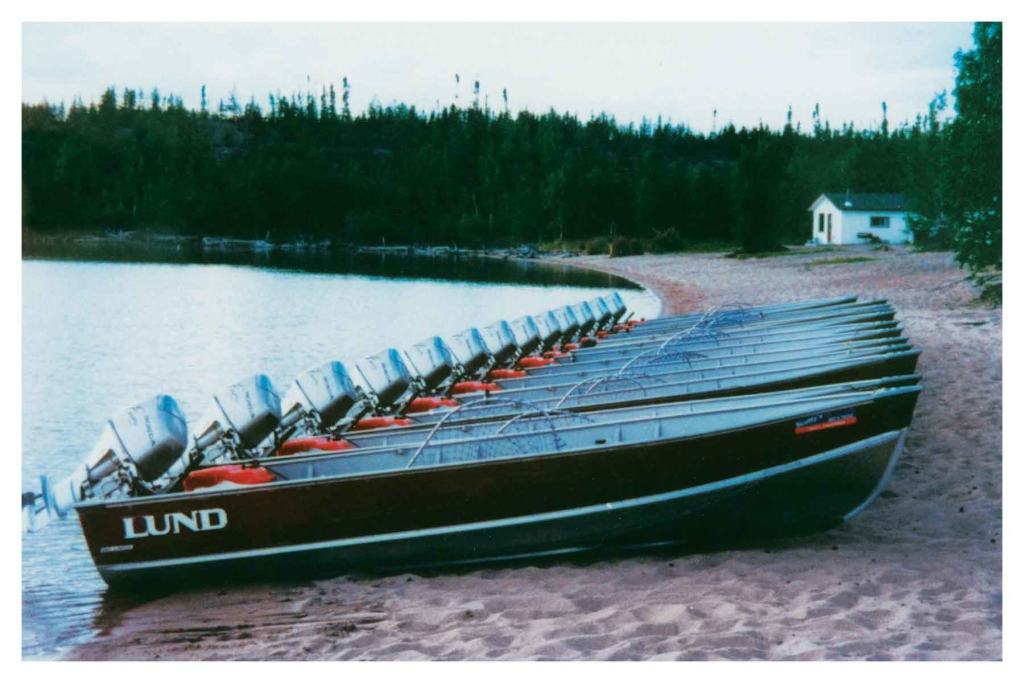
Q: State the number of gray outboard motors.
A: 13